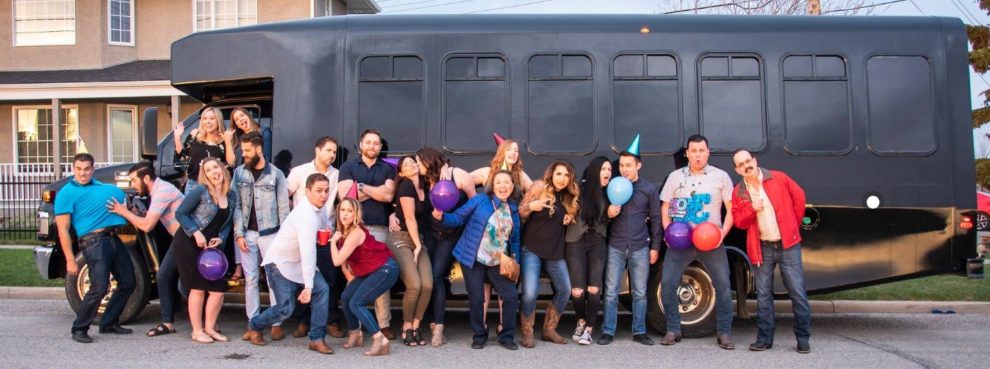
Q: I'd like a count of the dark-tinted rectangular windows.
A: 7